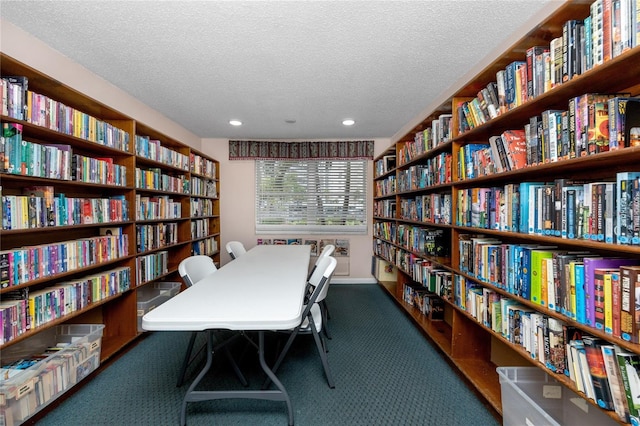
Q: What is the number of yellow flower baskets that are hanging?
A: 0